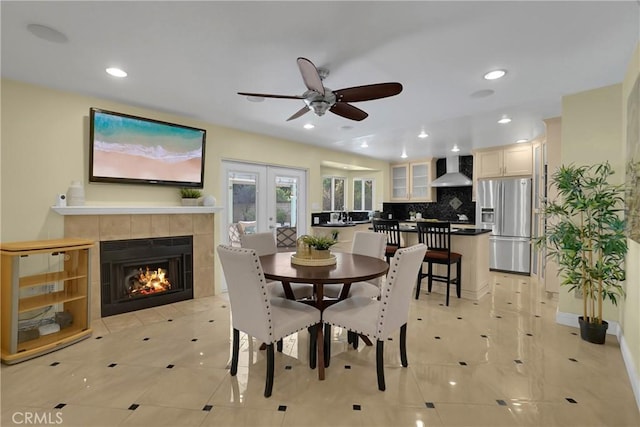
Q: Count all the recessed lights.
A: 9